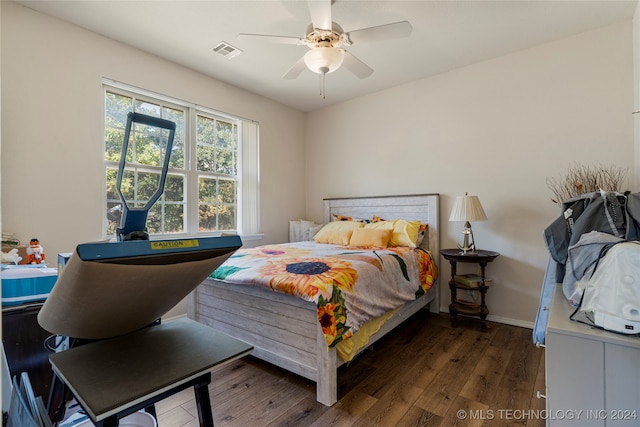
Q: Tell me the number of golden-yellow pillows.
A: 3